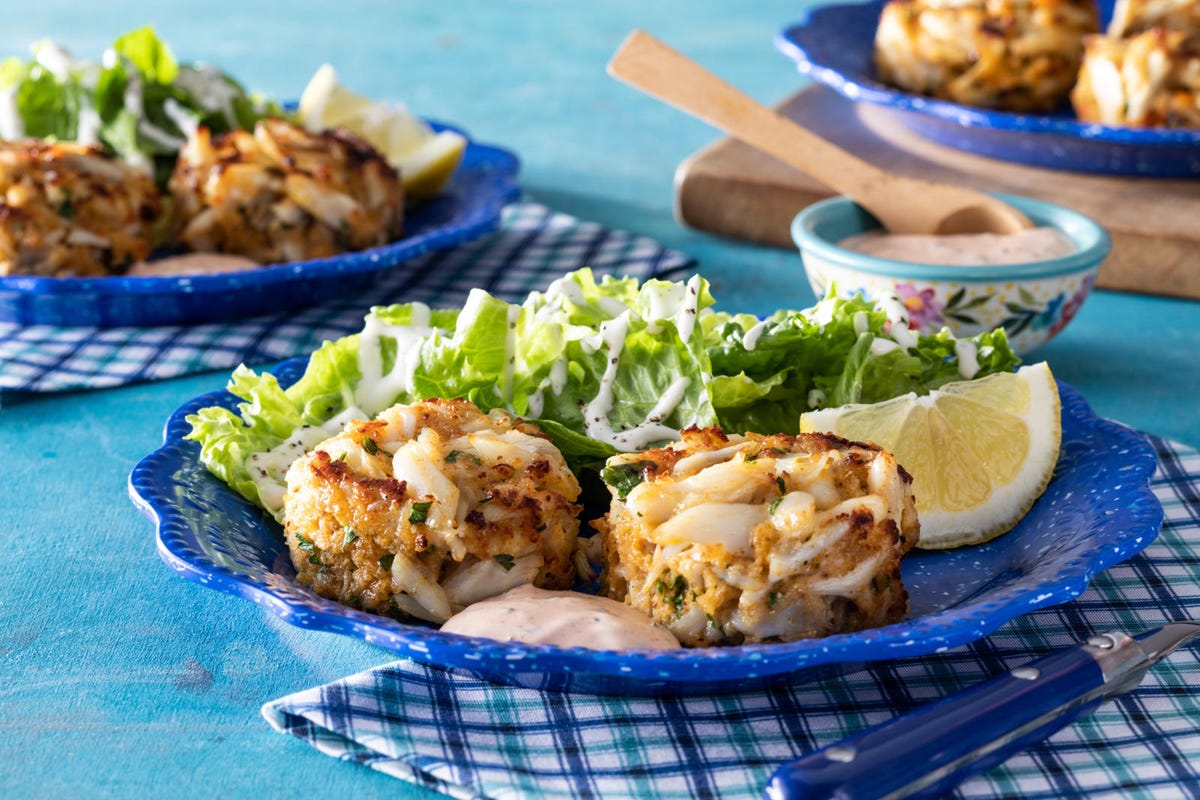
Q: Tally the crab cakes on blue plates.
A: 7